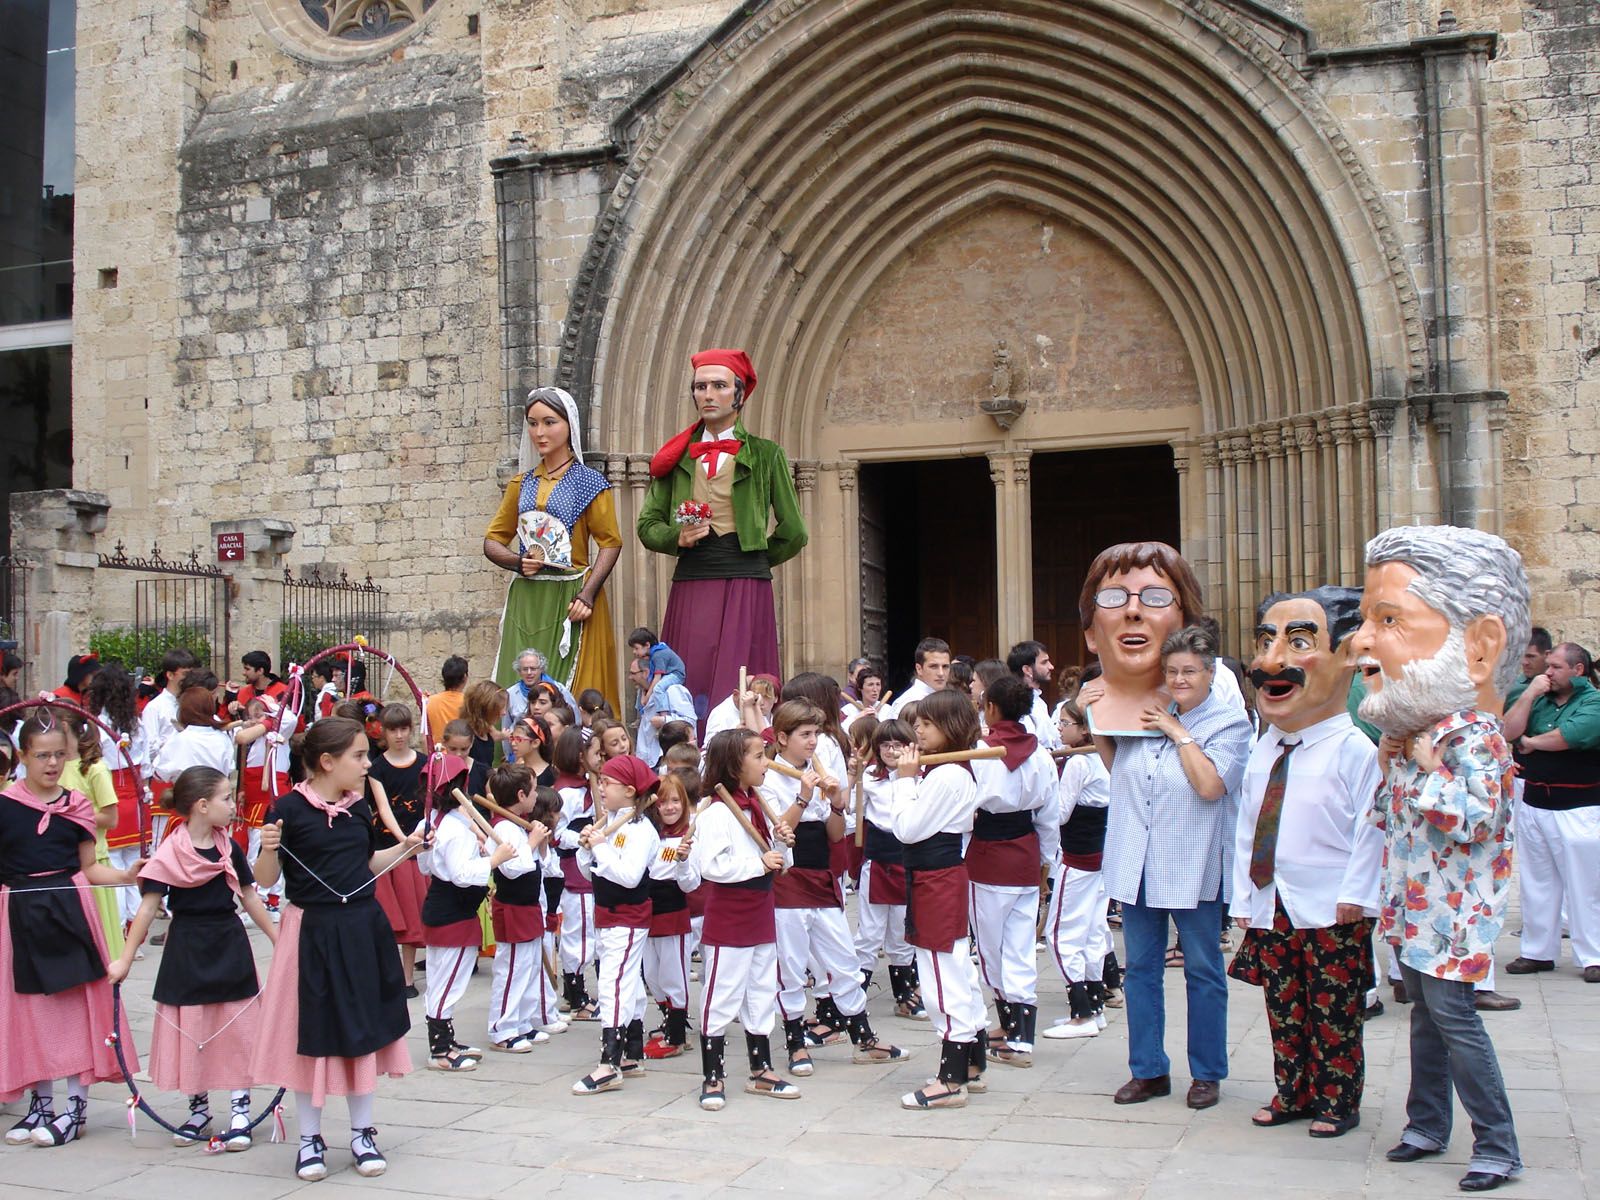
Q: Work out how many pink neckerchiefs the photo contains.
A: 3